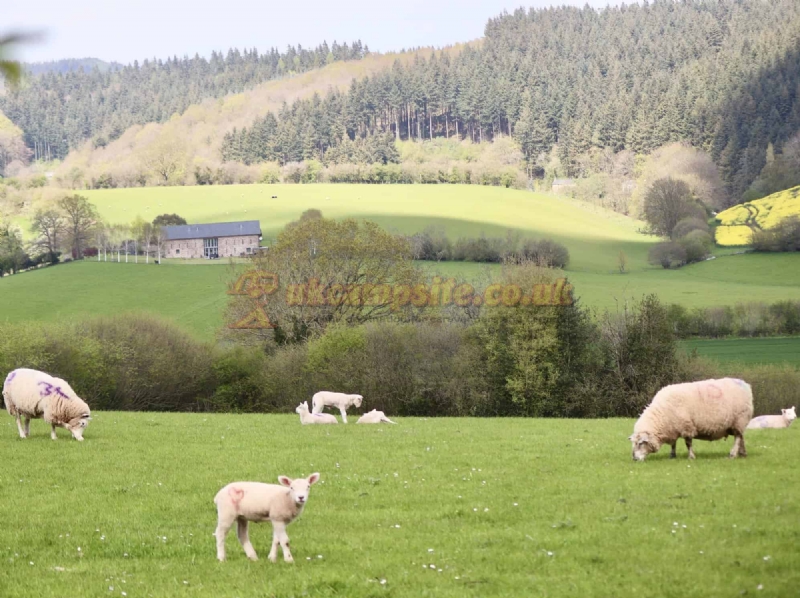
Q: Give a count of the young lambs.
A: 5